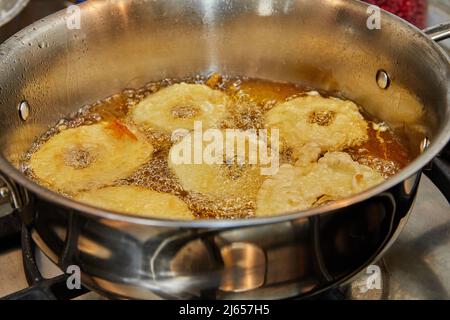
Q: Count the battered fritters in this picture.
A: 6